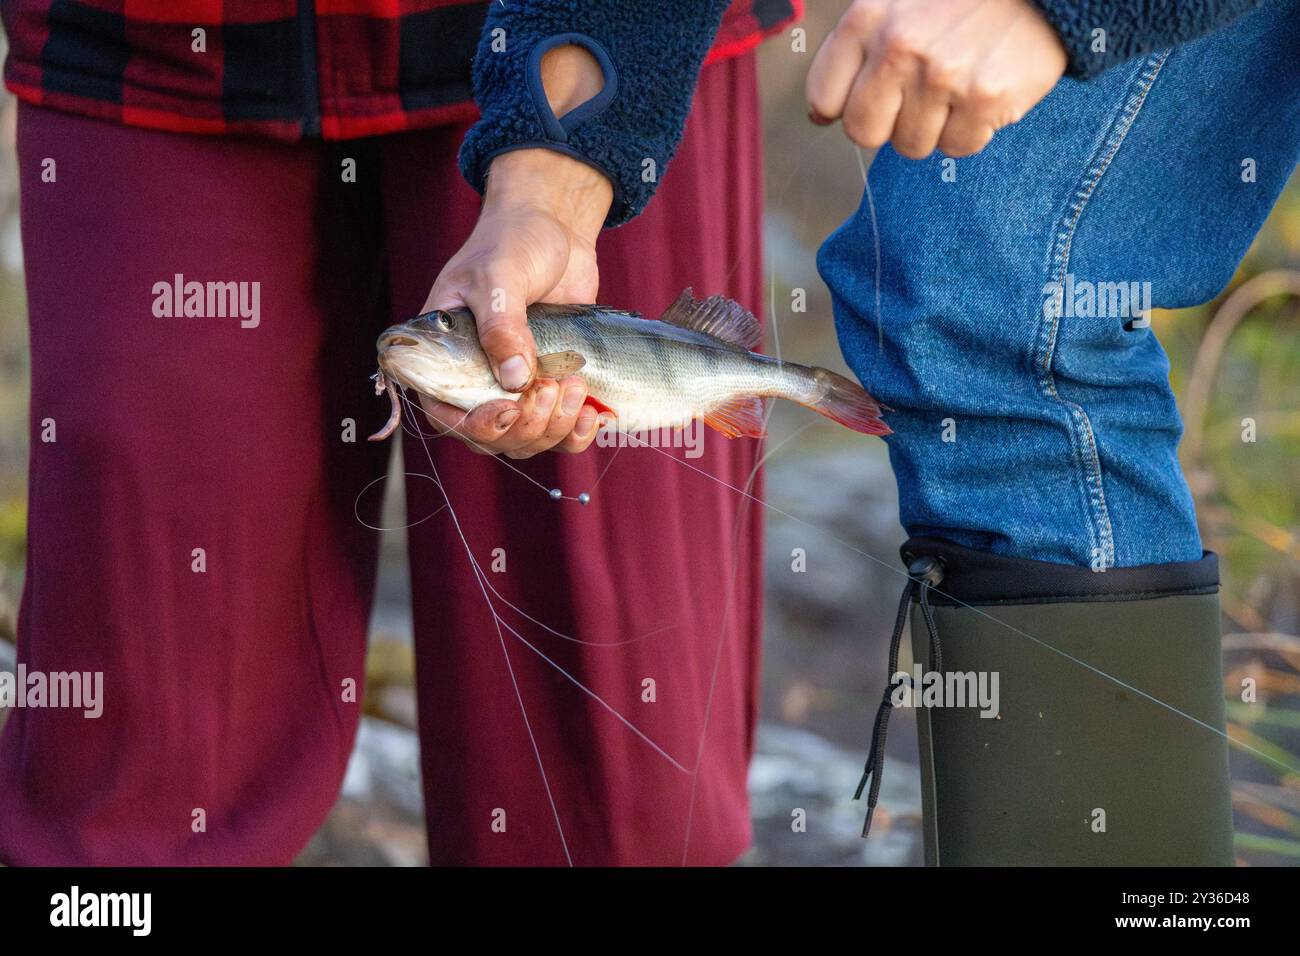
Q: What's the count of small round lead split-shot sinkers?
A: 2